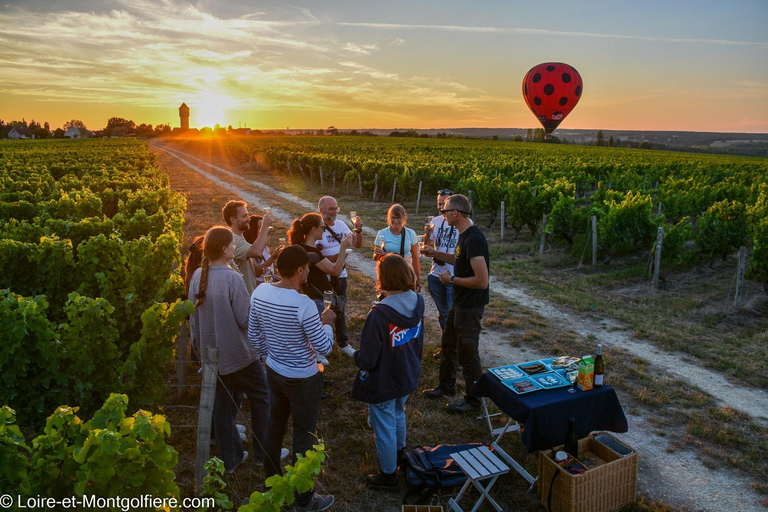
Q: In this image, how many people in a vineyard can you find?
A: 11